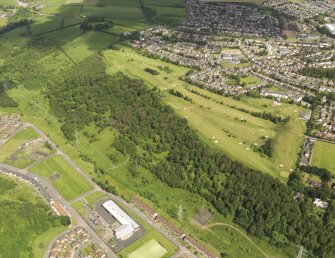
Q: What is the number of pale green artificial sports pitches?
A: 1